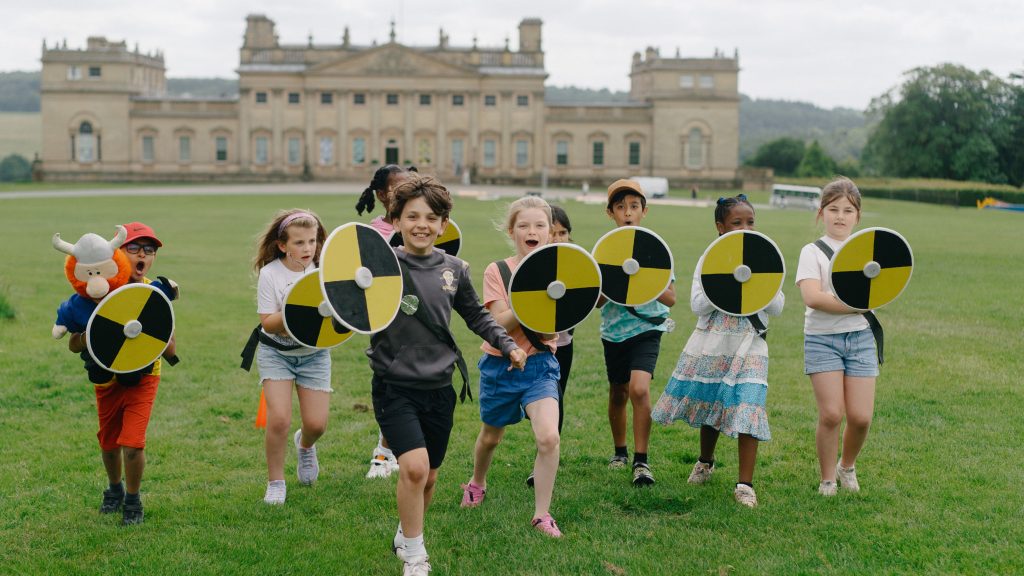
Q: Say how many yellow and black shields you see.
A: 8